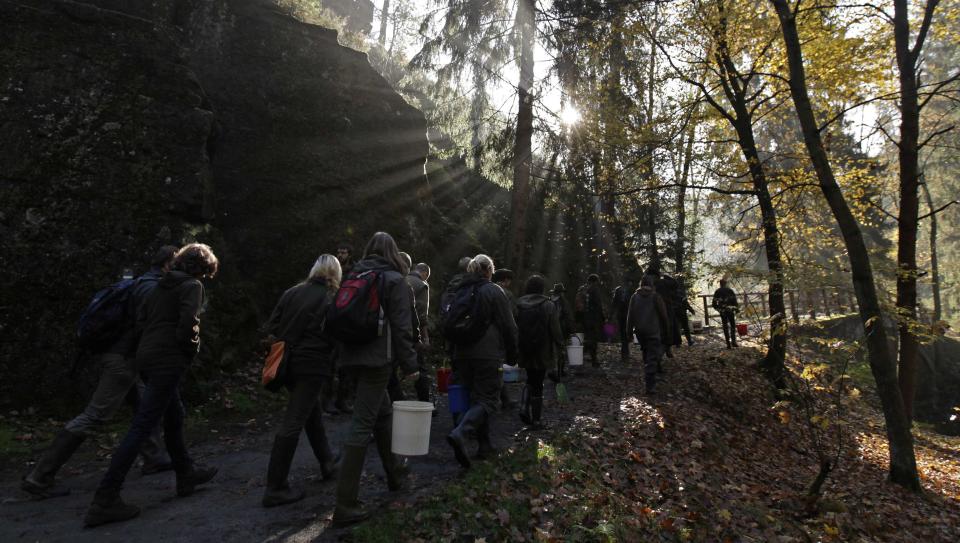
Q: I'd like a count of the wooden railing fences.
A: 1